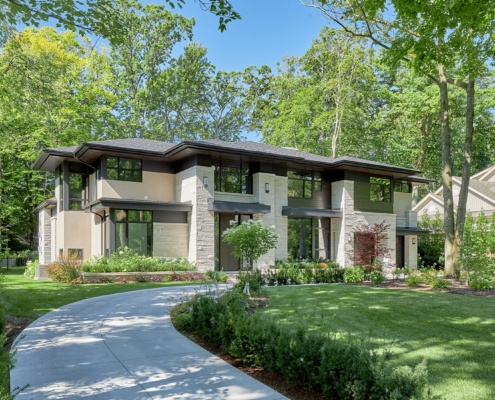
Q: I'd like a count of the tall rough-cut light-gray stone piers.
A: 3